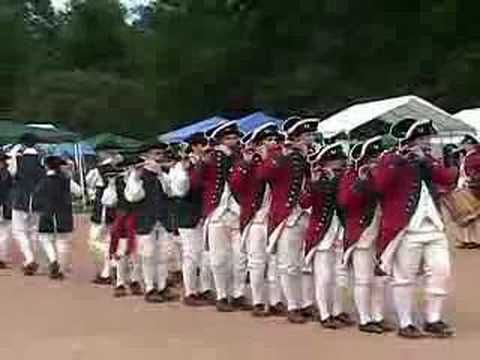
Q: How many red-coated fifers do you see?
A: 6